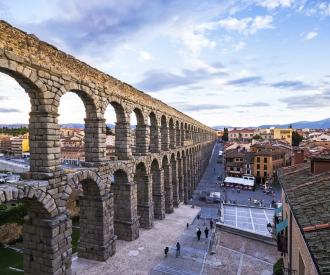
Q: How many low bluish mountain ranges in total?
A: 1